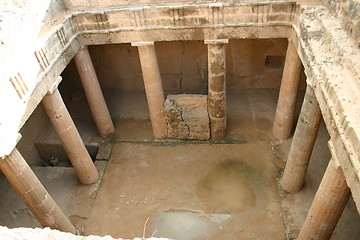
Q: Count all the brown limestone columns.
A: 8